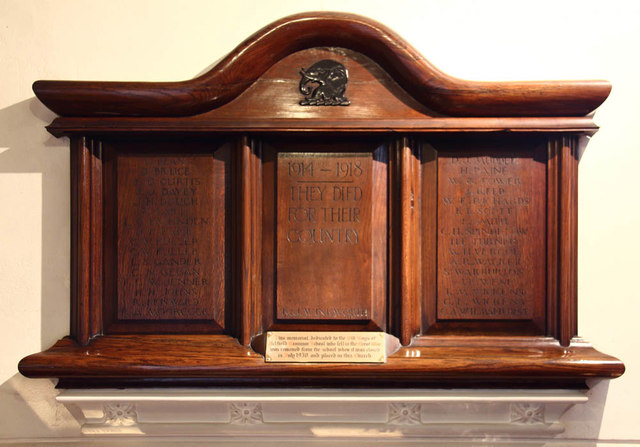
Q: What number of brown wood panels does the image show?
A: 3